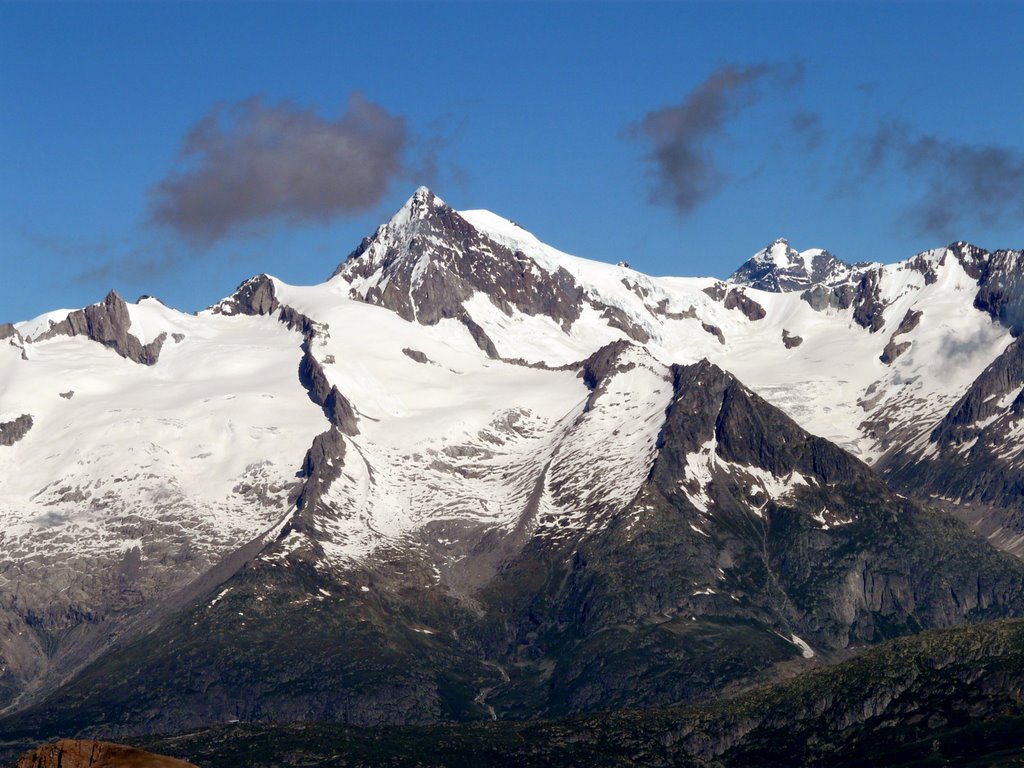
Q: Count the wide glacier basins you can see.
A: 3